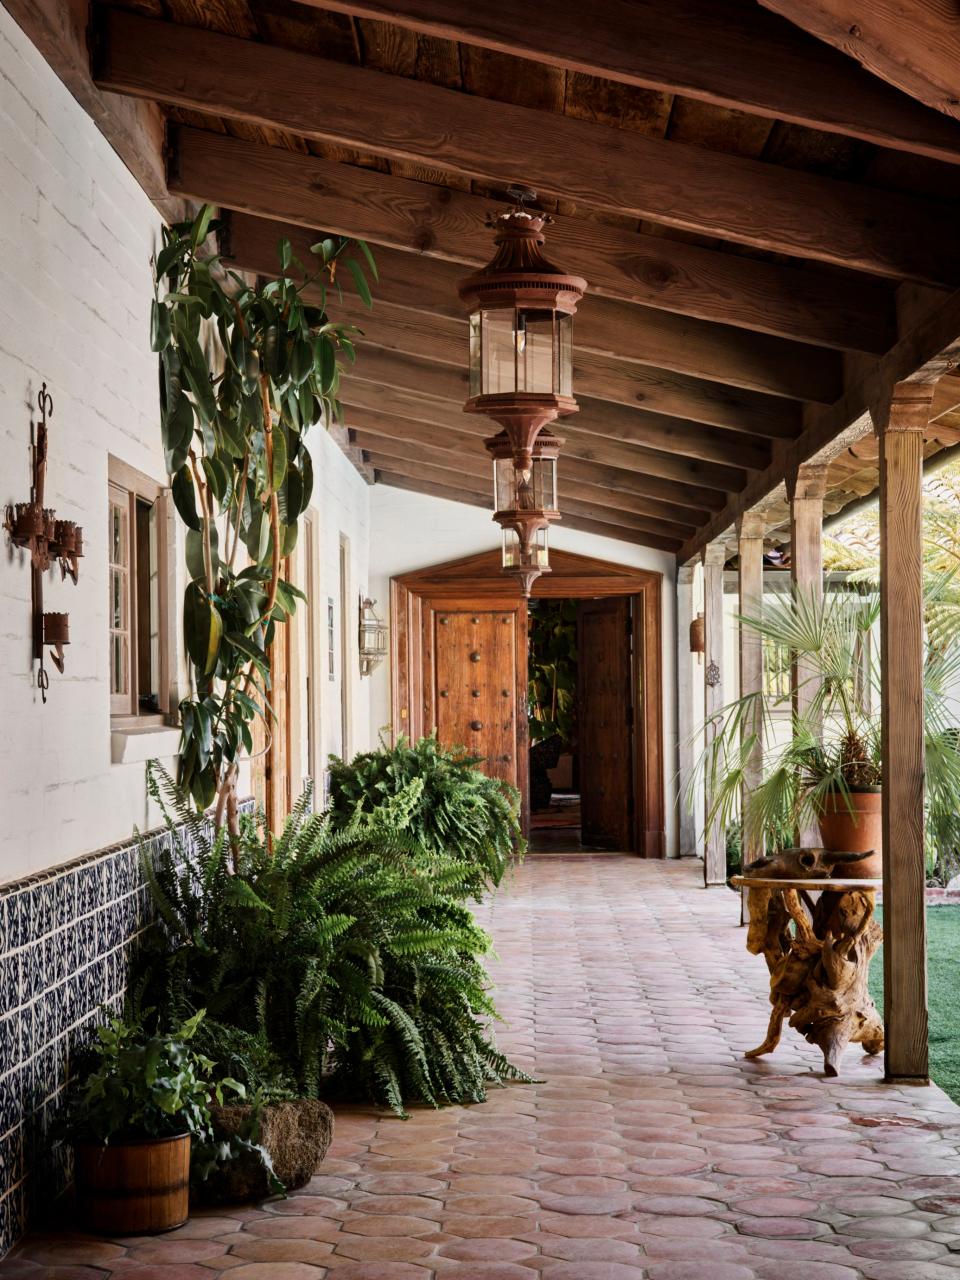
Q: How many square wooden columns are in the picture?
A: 5